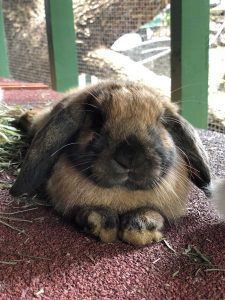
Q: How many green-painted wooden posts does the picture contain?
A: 3